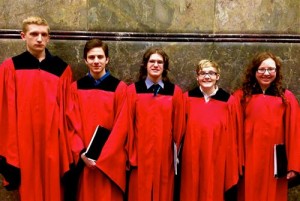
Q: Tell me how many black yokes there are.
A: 5